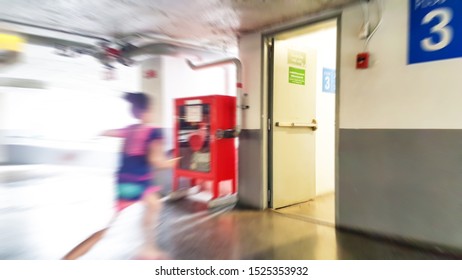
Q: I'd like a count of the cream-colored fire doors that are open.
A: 1